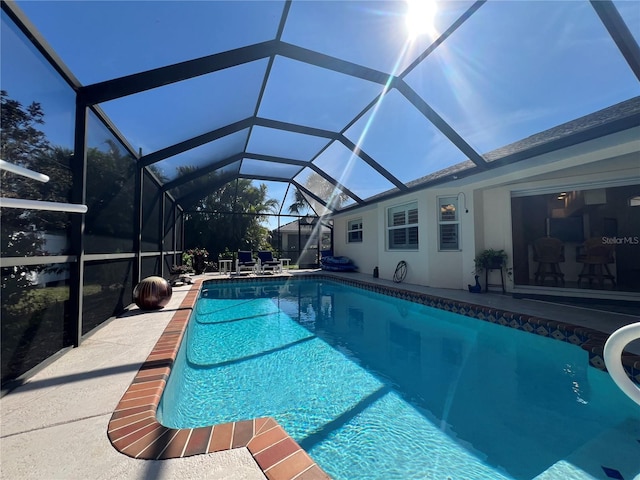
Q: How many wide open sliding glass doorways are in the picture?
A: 1